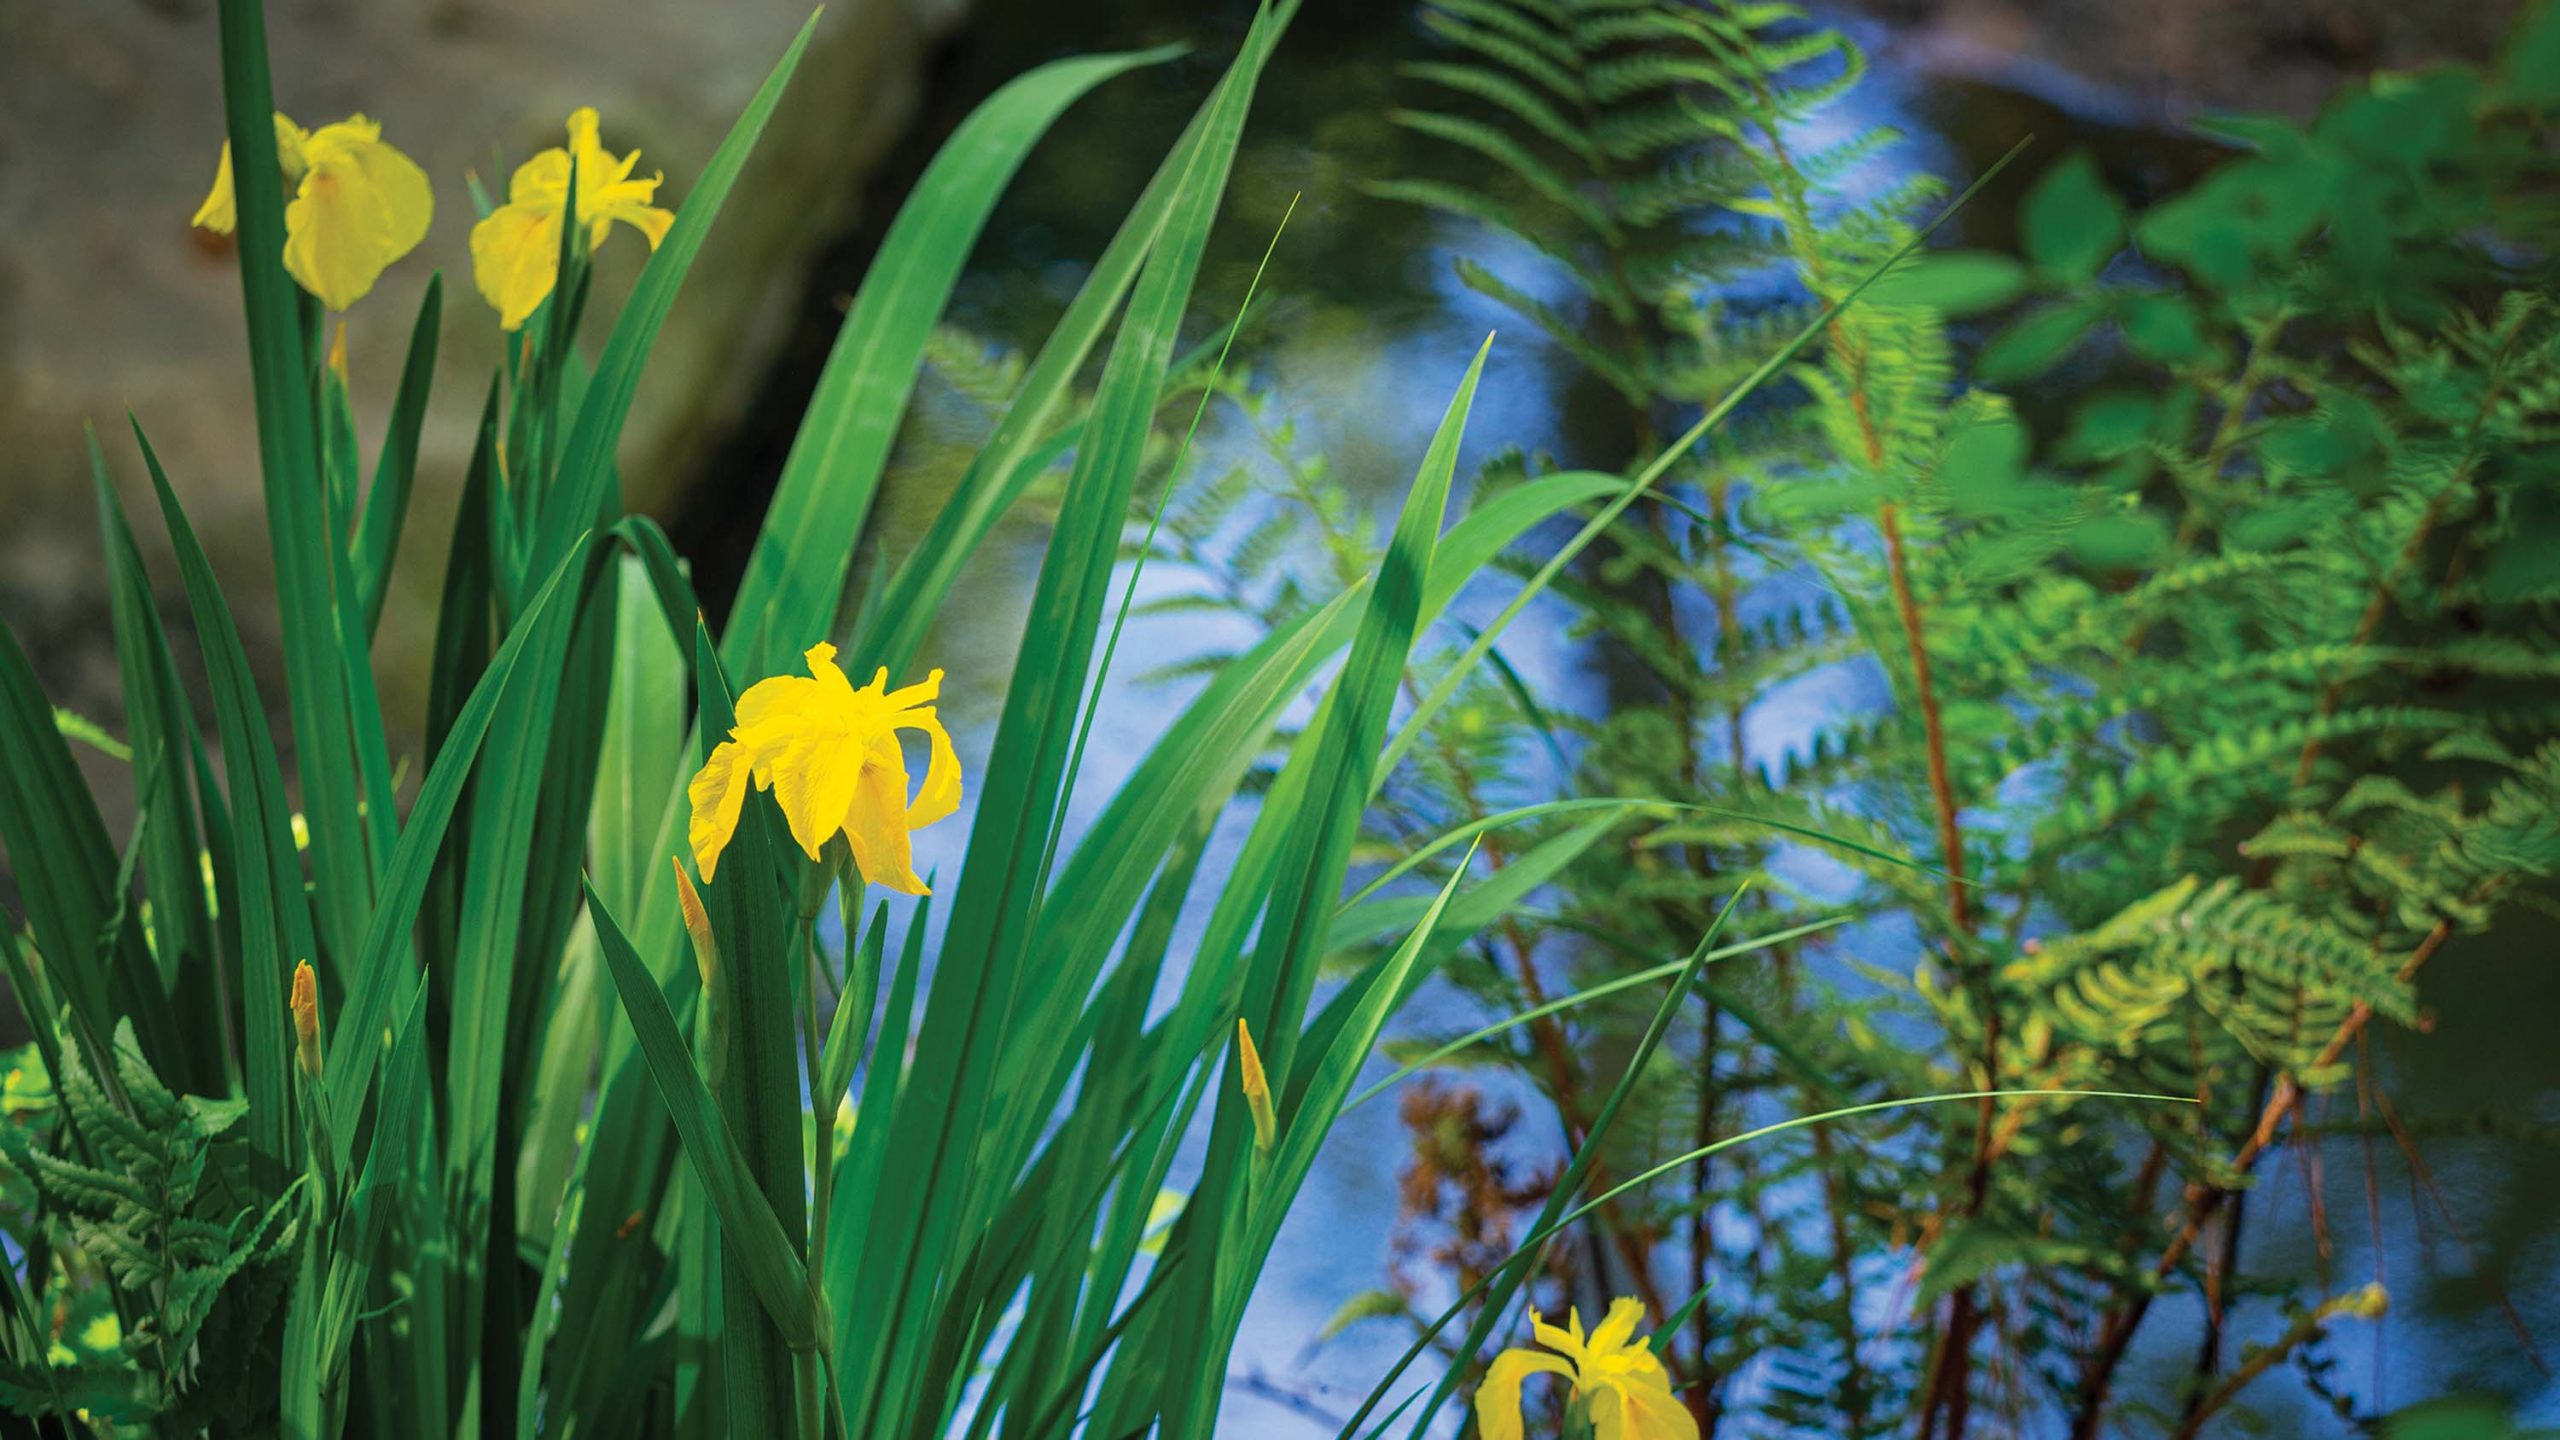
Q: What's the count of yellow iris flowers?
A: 4